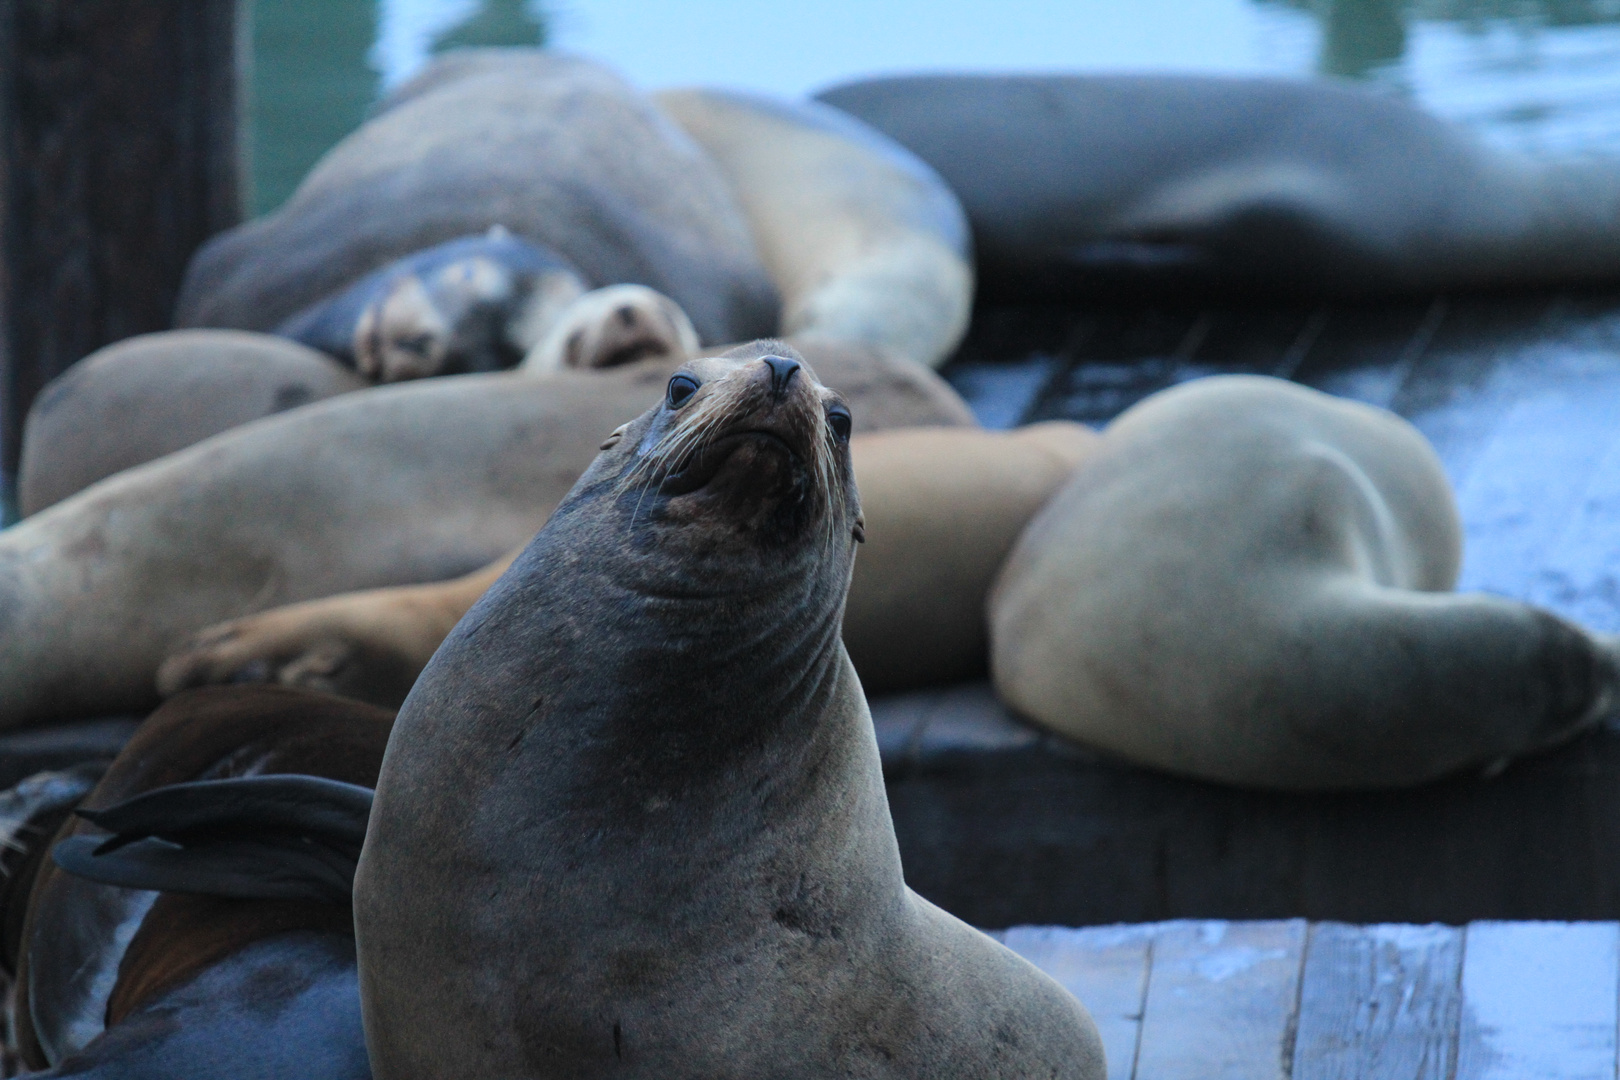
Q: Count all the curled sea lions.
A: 1